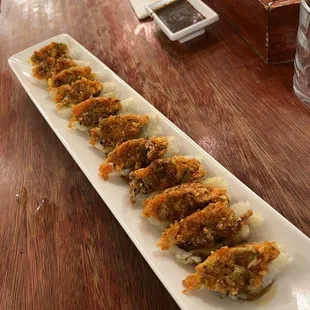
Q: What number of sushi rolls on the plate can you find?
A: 11